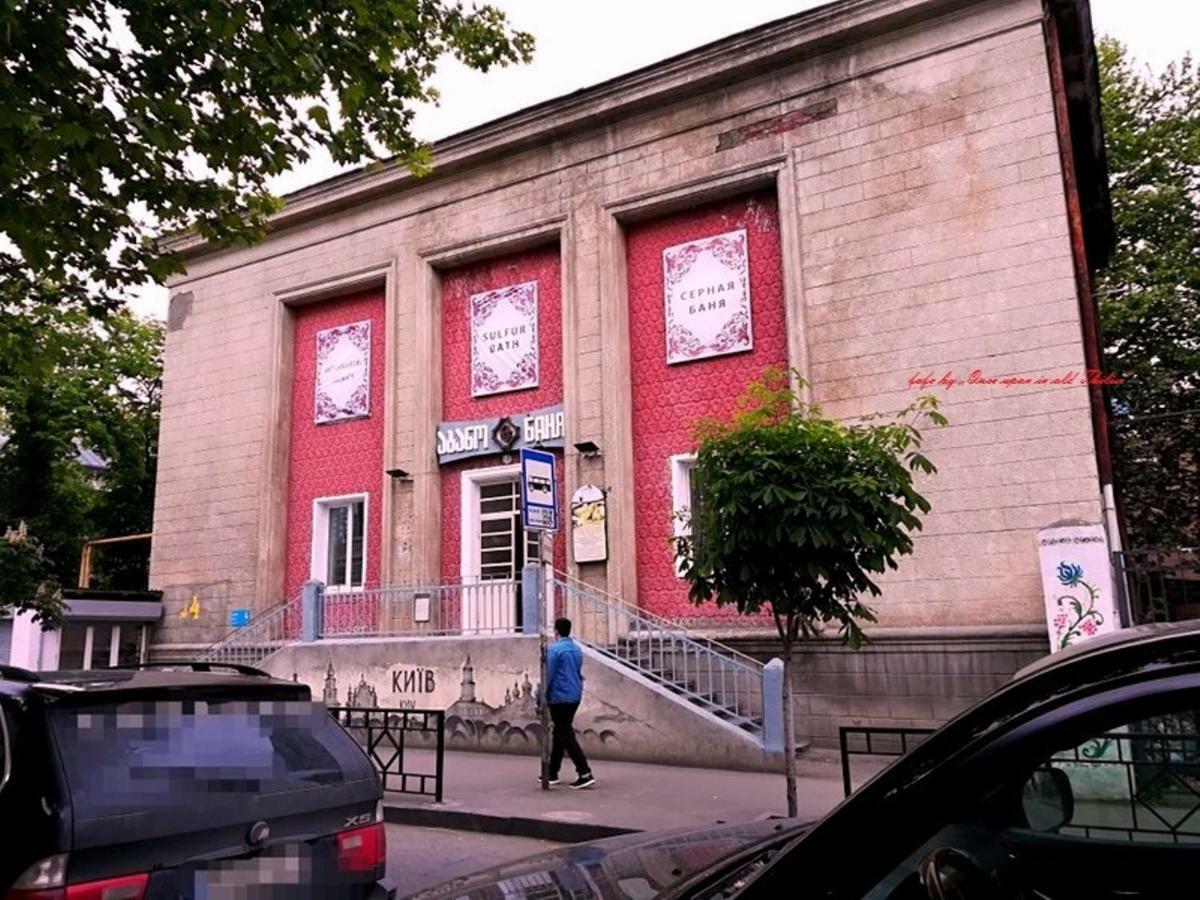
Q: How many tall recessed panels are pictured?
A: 3